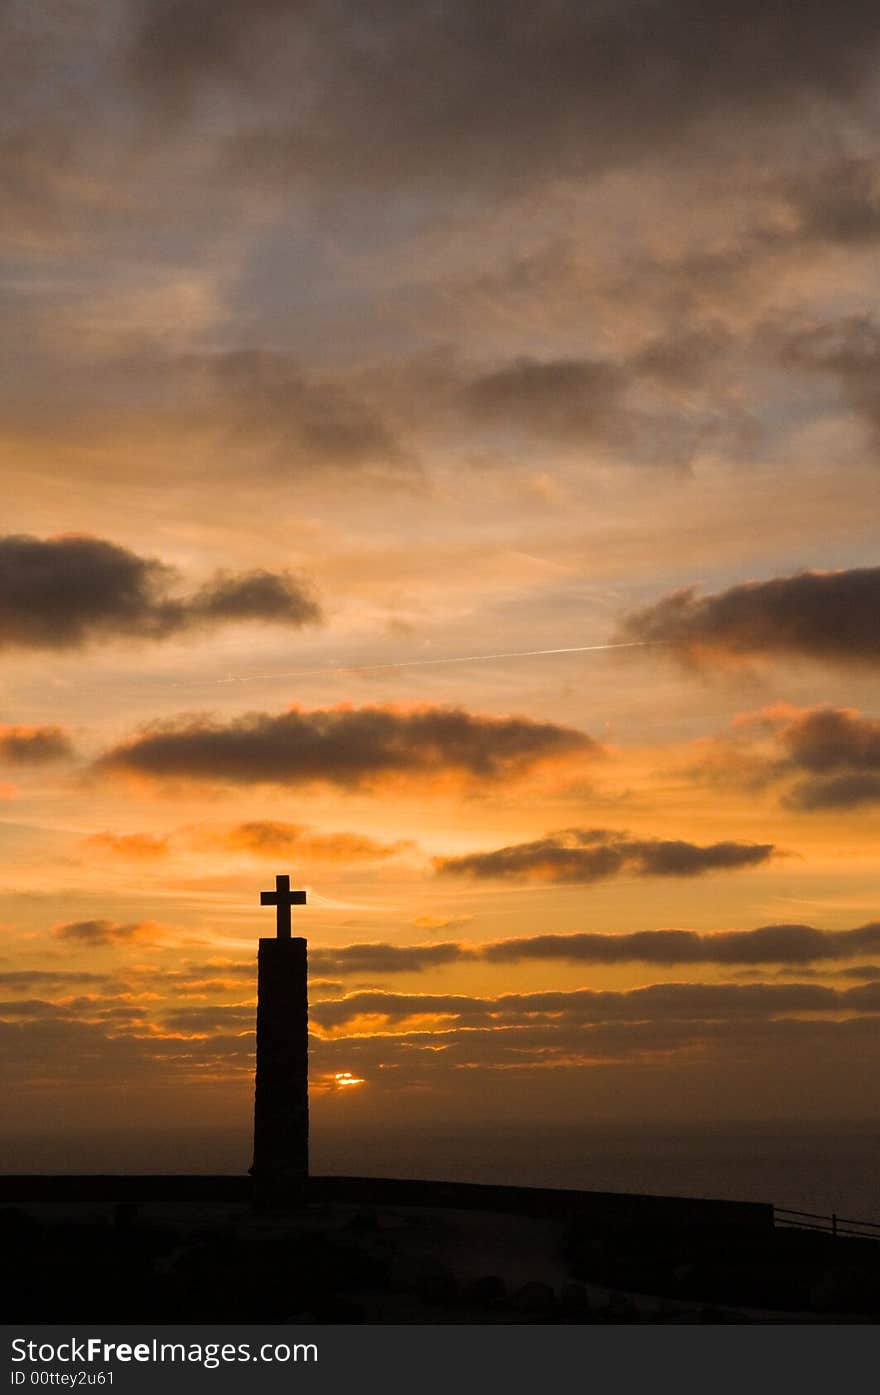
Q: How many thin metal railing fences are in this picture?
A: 1